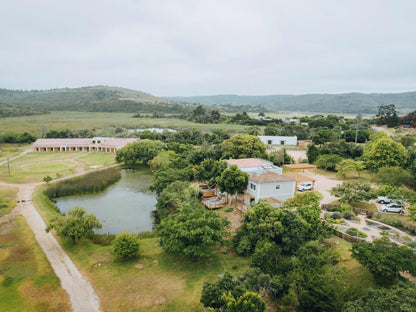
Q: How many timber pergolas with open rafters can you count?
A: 2